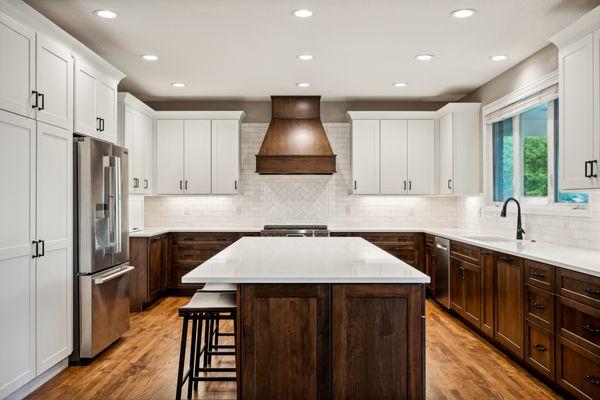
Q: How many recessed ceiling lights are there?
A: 10